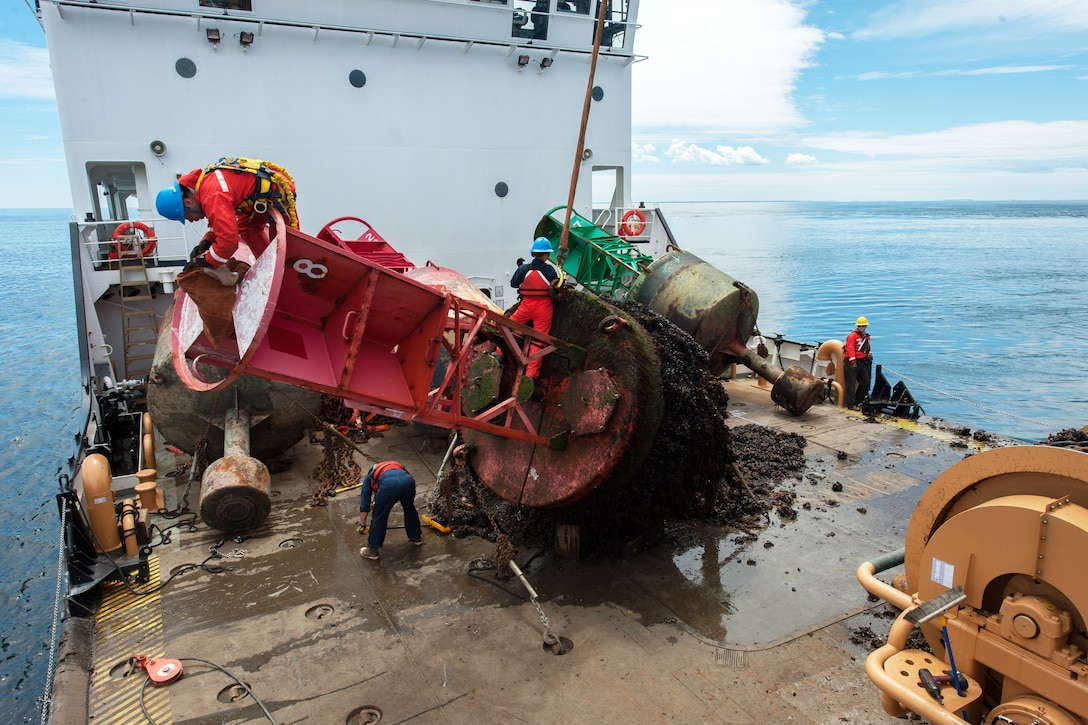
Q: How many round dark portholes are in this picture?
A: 4